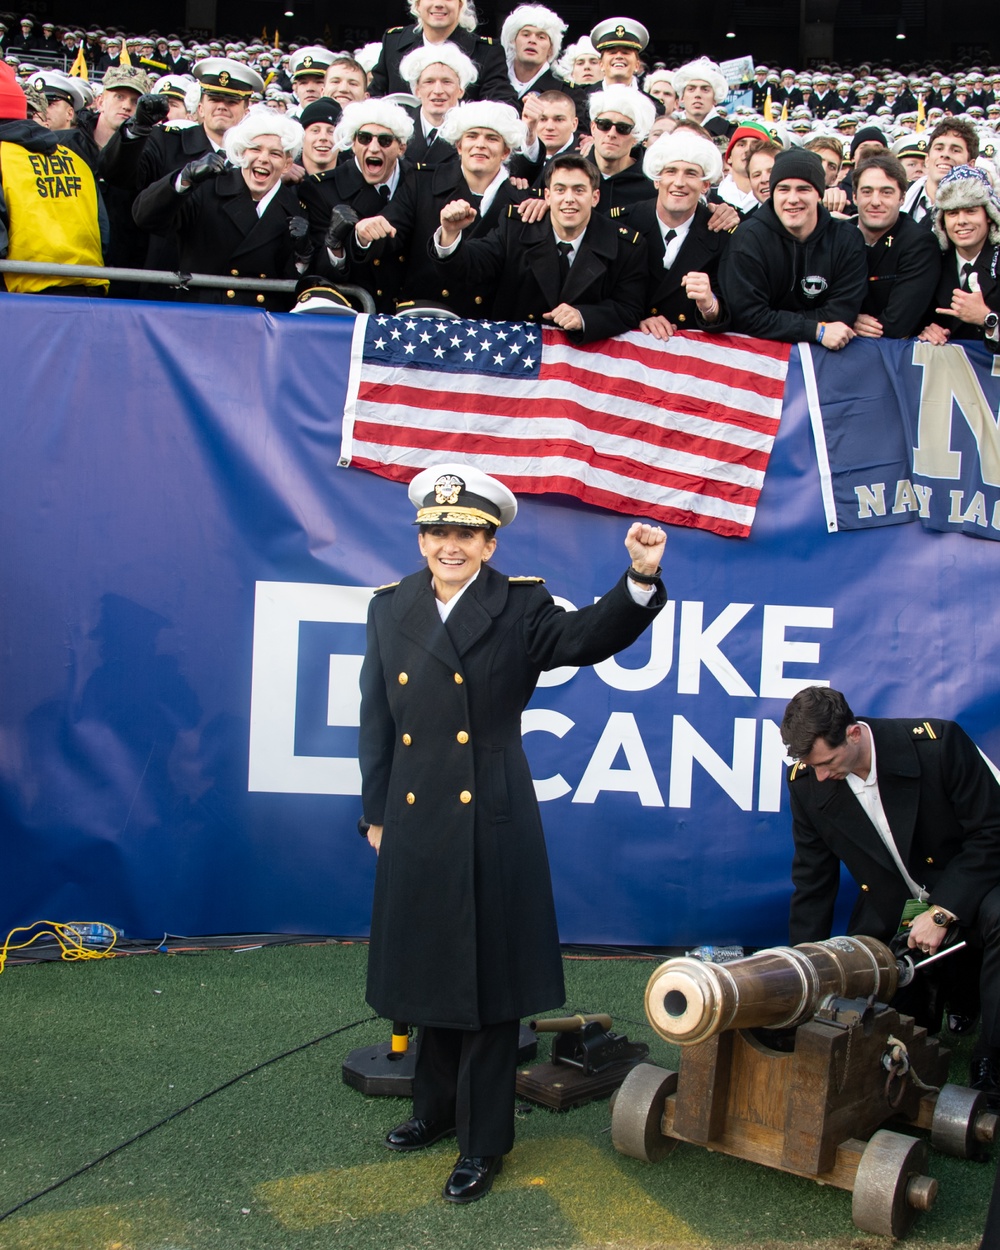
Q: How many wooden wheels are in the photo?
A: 3